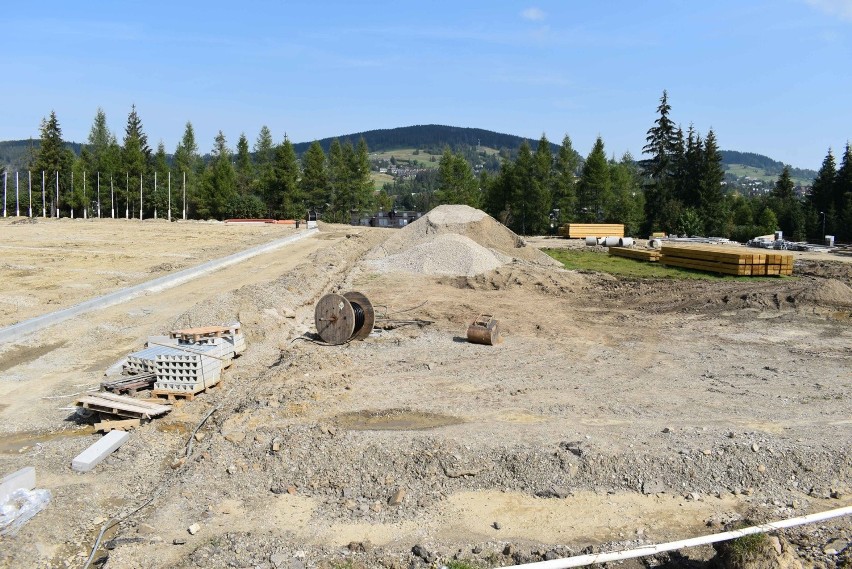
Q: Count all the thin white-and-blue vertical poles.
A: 14